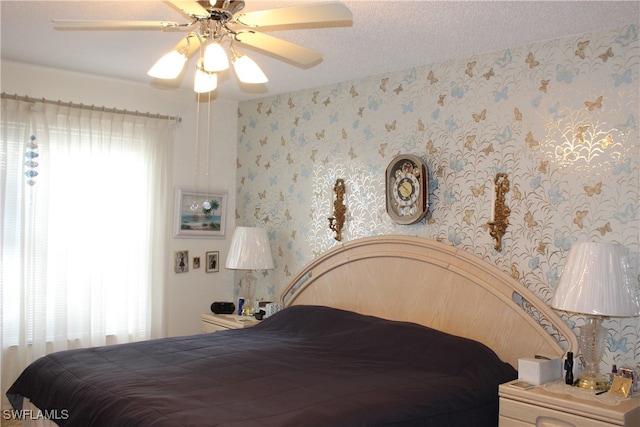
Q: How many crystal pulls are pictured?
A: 2